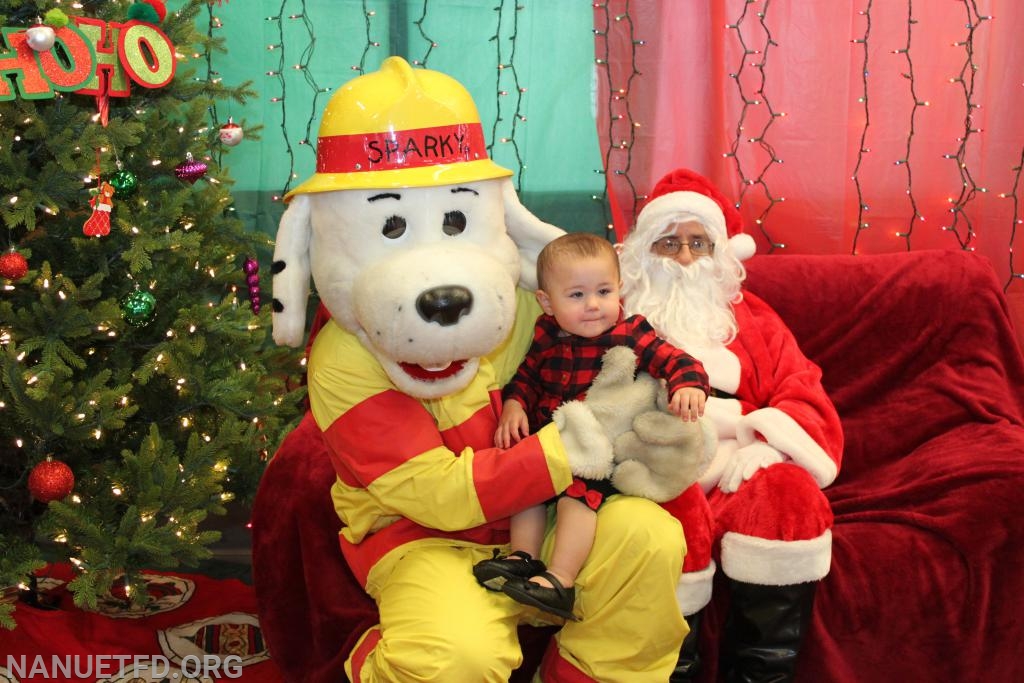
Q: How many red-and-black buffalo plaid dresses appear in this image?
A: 1